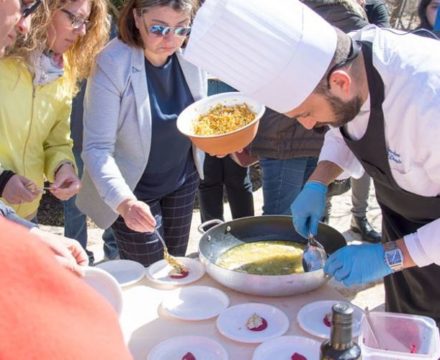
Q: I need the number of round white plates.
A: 8